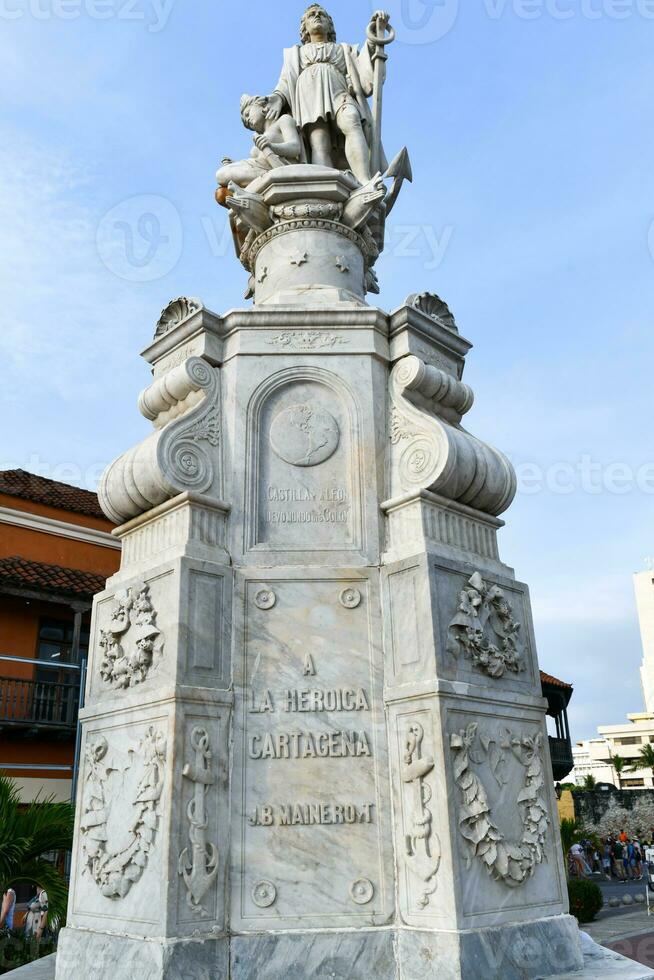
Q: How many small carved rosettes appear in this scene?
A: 4